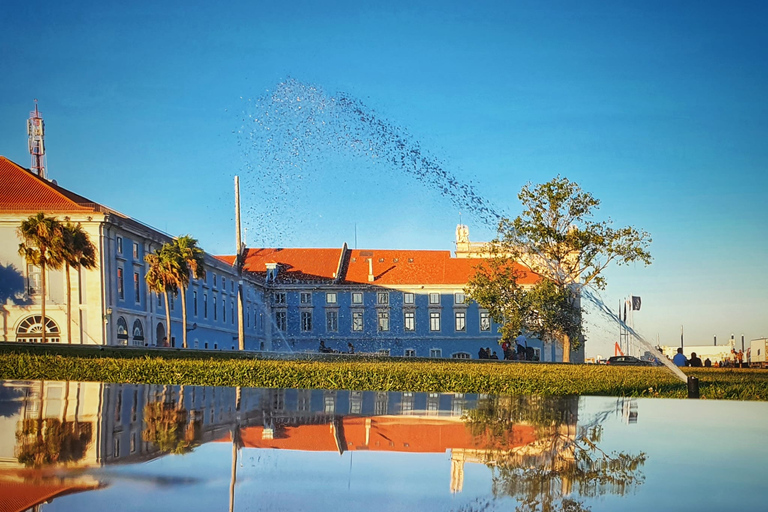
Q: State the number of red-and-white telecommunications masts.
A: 1